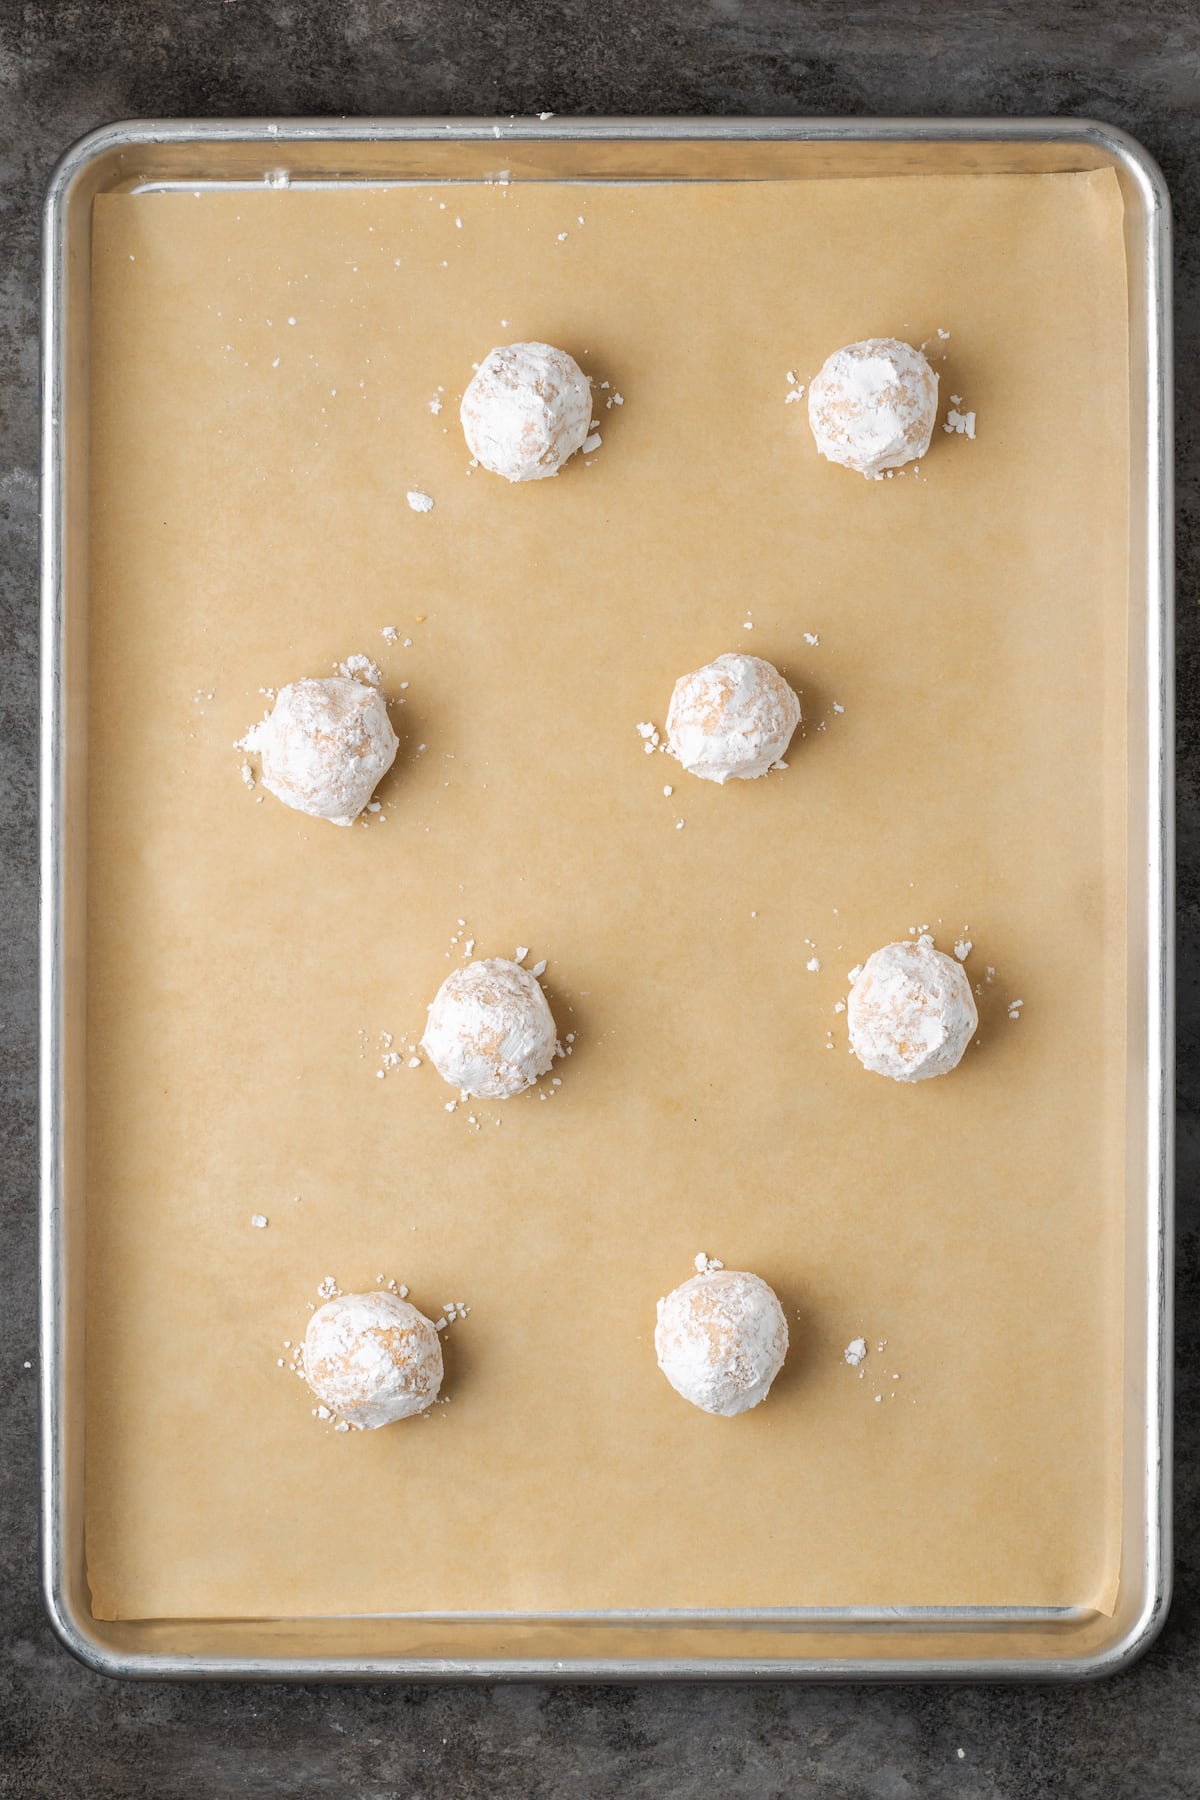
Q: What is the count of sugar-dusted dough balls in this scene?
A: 8